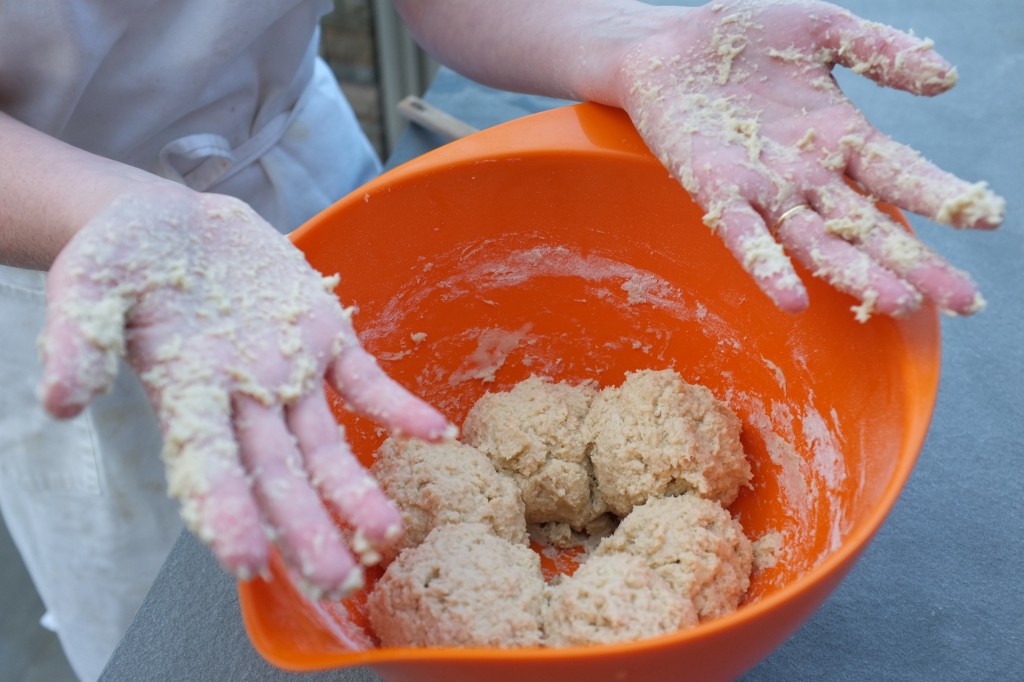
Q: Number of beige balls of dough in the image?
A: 6